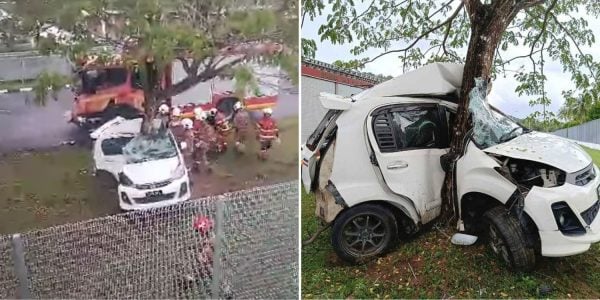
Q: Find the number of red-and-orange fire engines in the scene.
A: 1